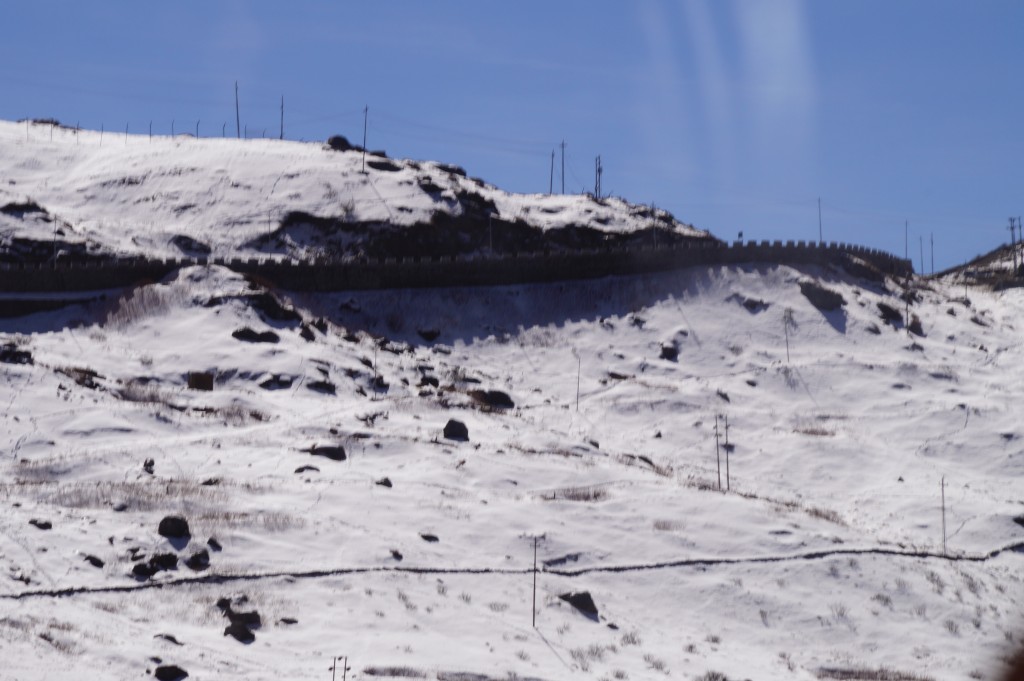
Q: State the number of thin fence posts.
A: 11